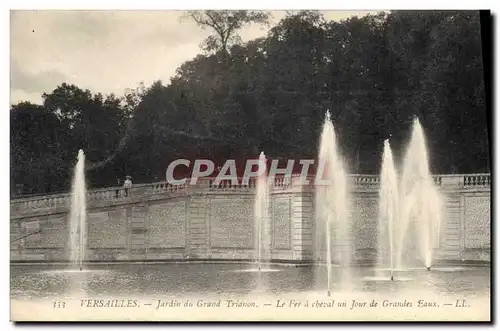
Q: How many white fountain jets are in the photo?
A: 5